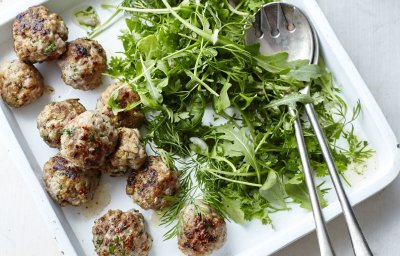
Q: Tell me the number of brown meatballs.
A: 11